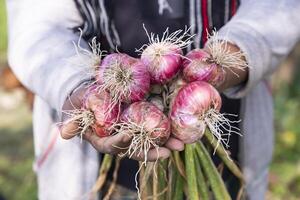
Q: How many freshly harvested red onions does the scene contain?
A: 6